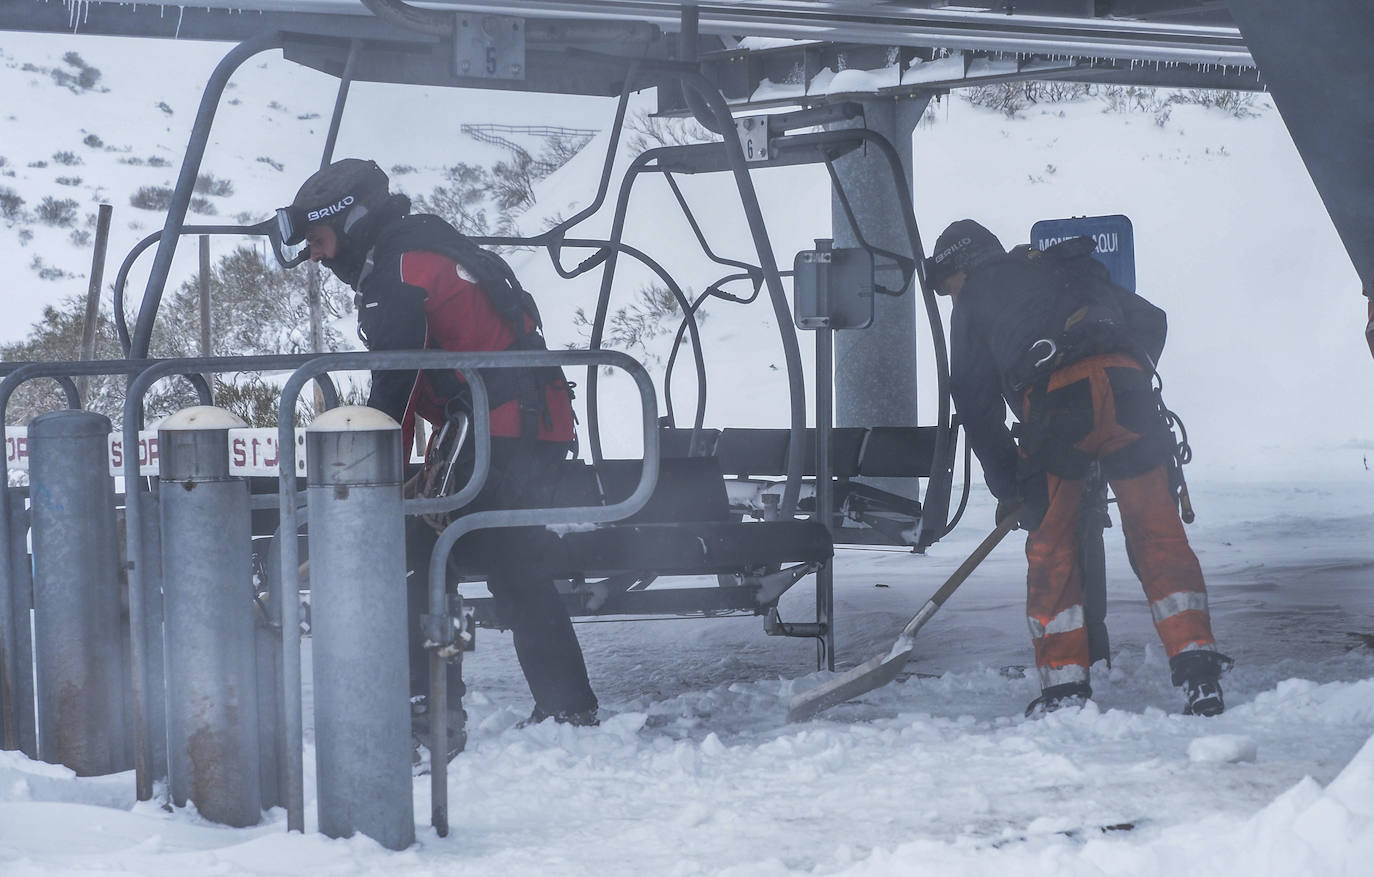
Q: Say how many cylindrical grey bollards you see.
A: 3